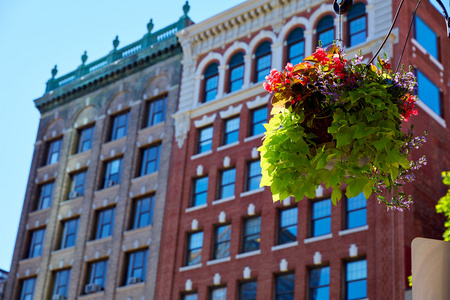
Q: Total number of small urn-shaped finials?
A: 5